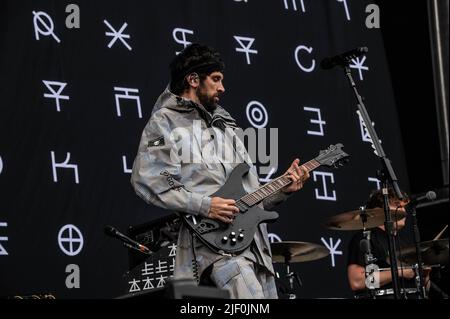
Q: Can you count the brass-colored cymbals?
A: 3